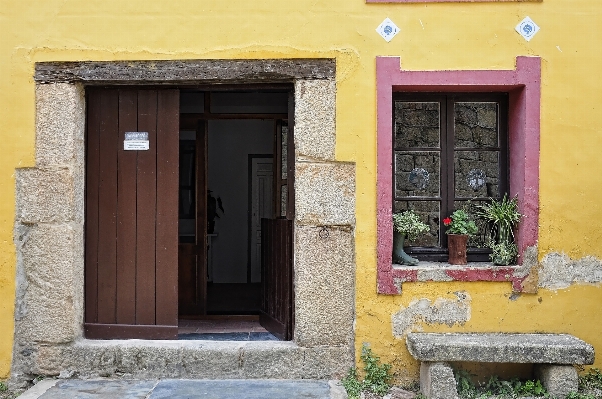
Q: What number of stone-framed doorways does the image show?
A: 1